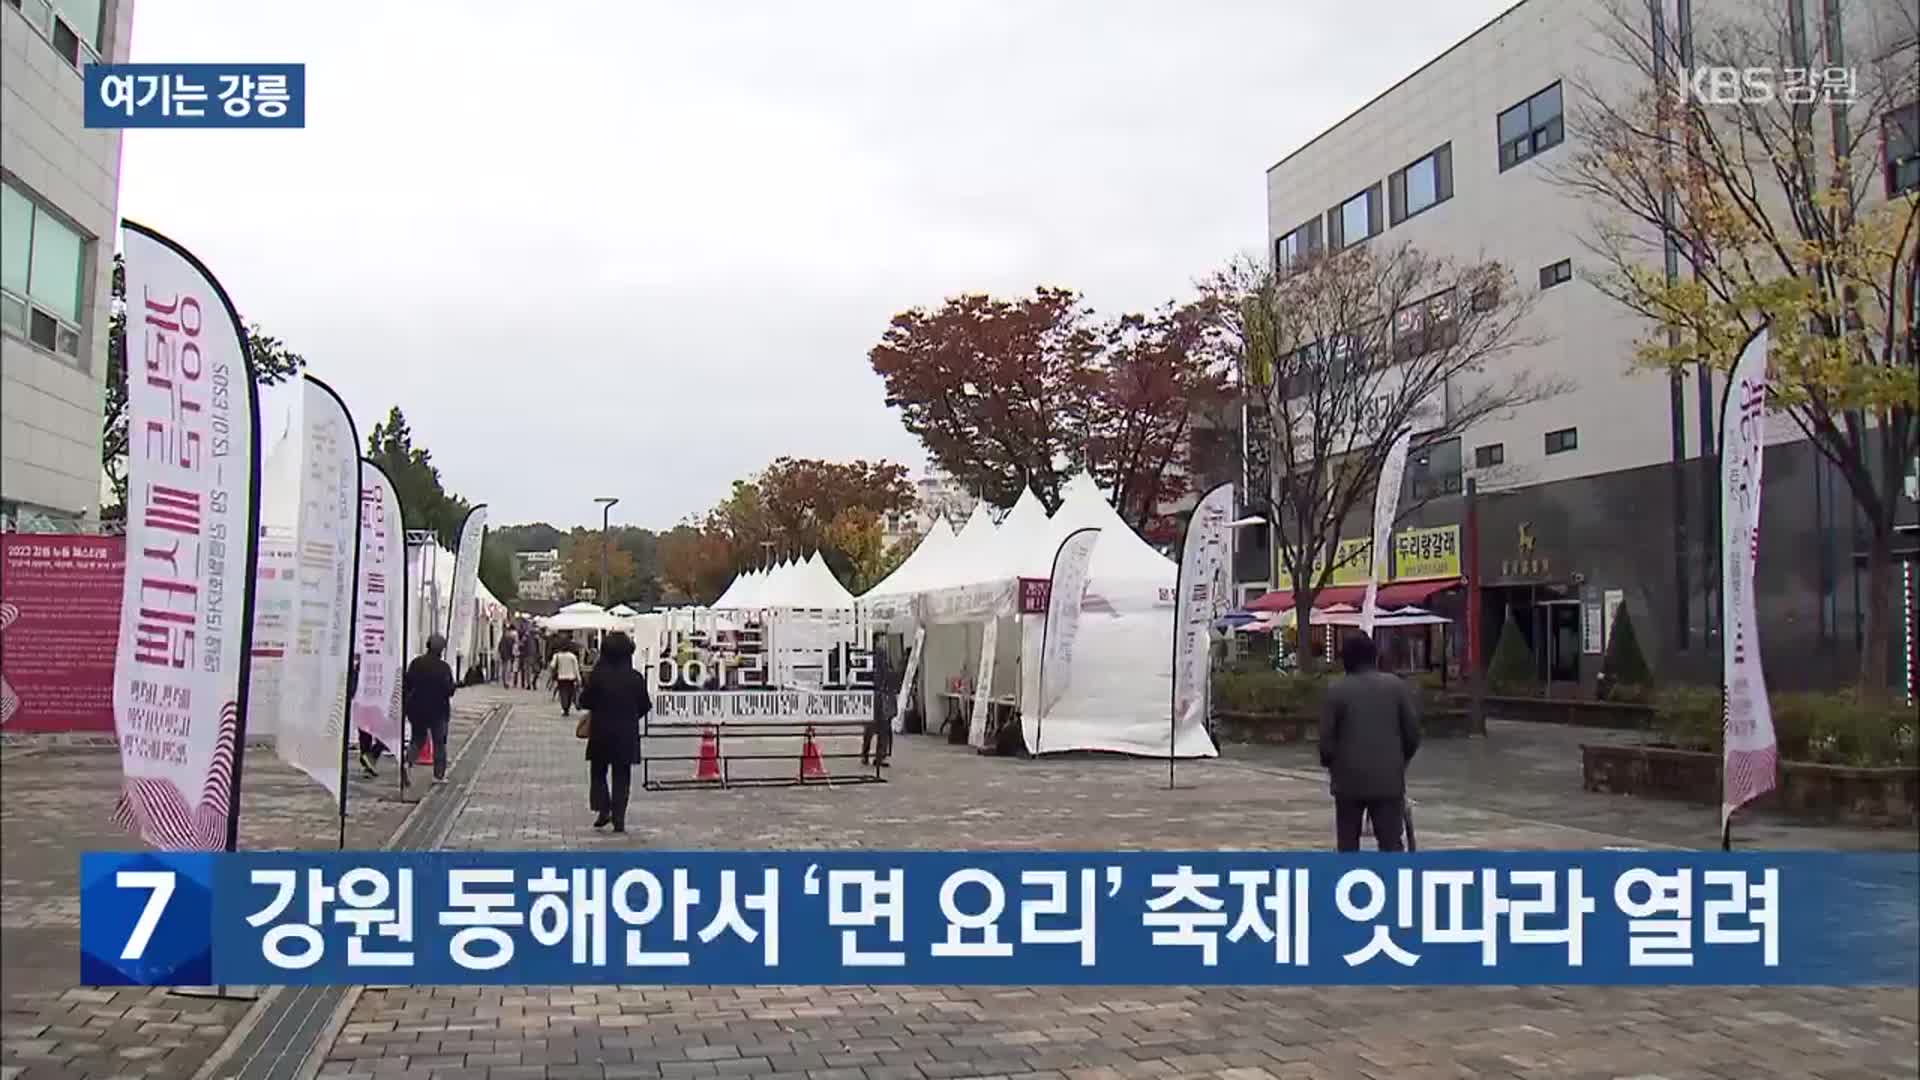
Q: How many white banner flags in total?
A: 8